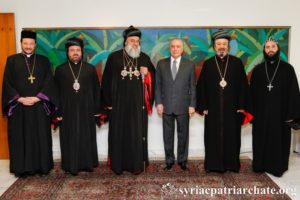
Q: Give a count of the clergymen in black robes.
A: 5